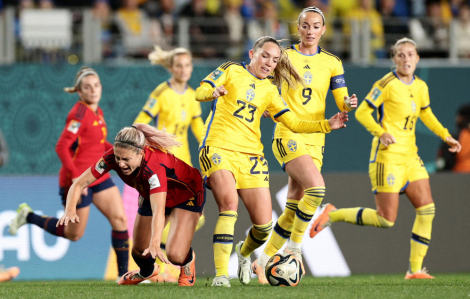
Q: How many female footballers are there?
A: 6